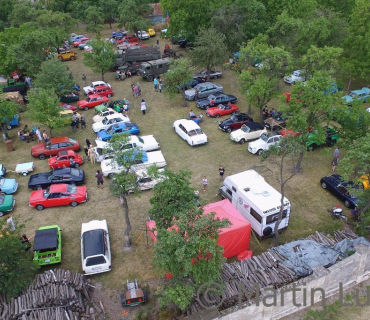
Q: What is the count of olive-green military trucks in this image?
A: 2